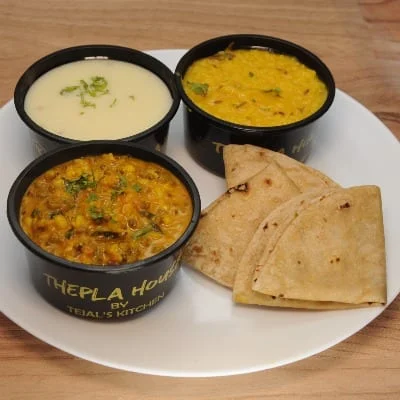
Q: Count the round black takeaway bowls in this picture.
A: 3